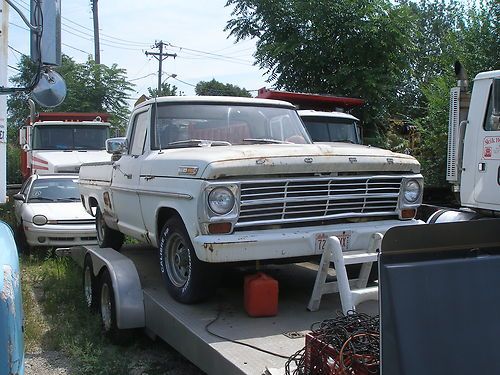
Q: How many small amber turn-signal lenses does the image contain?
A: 2